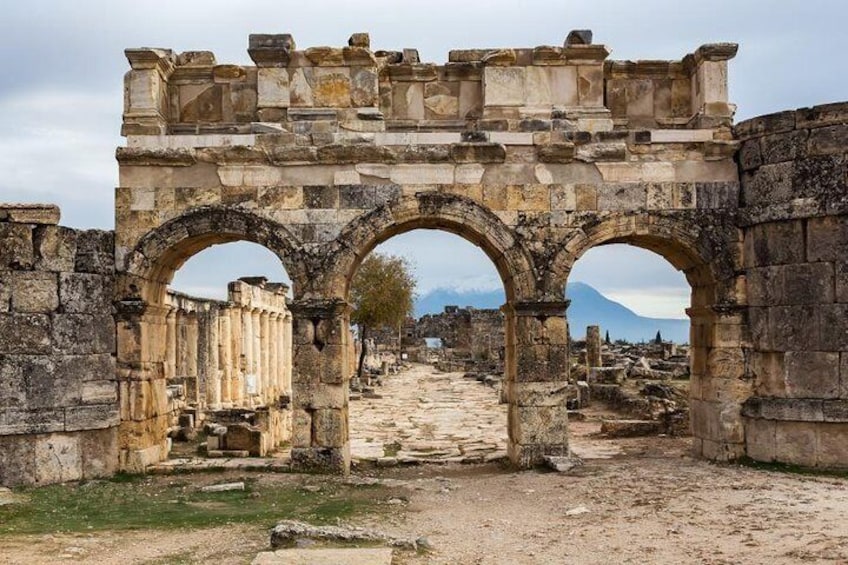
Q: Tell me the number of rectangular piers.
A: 4